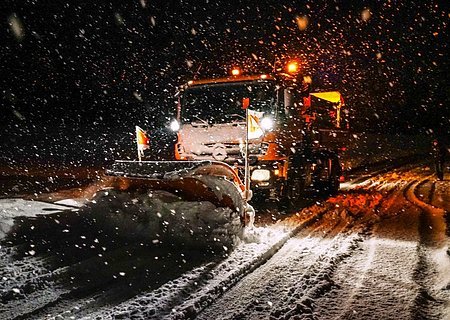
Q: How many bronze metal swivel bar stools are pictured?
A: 0